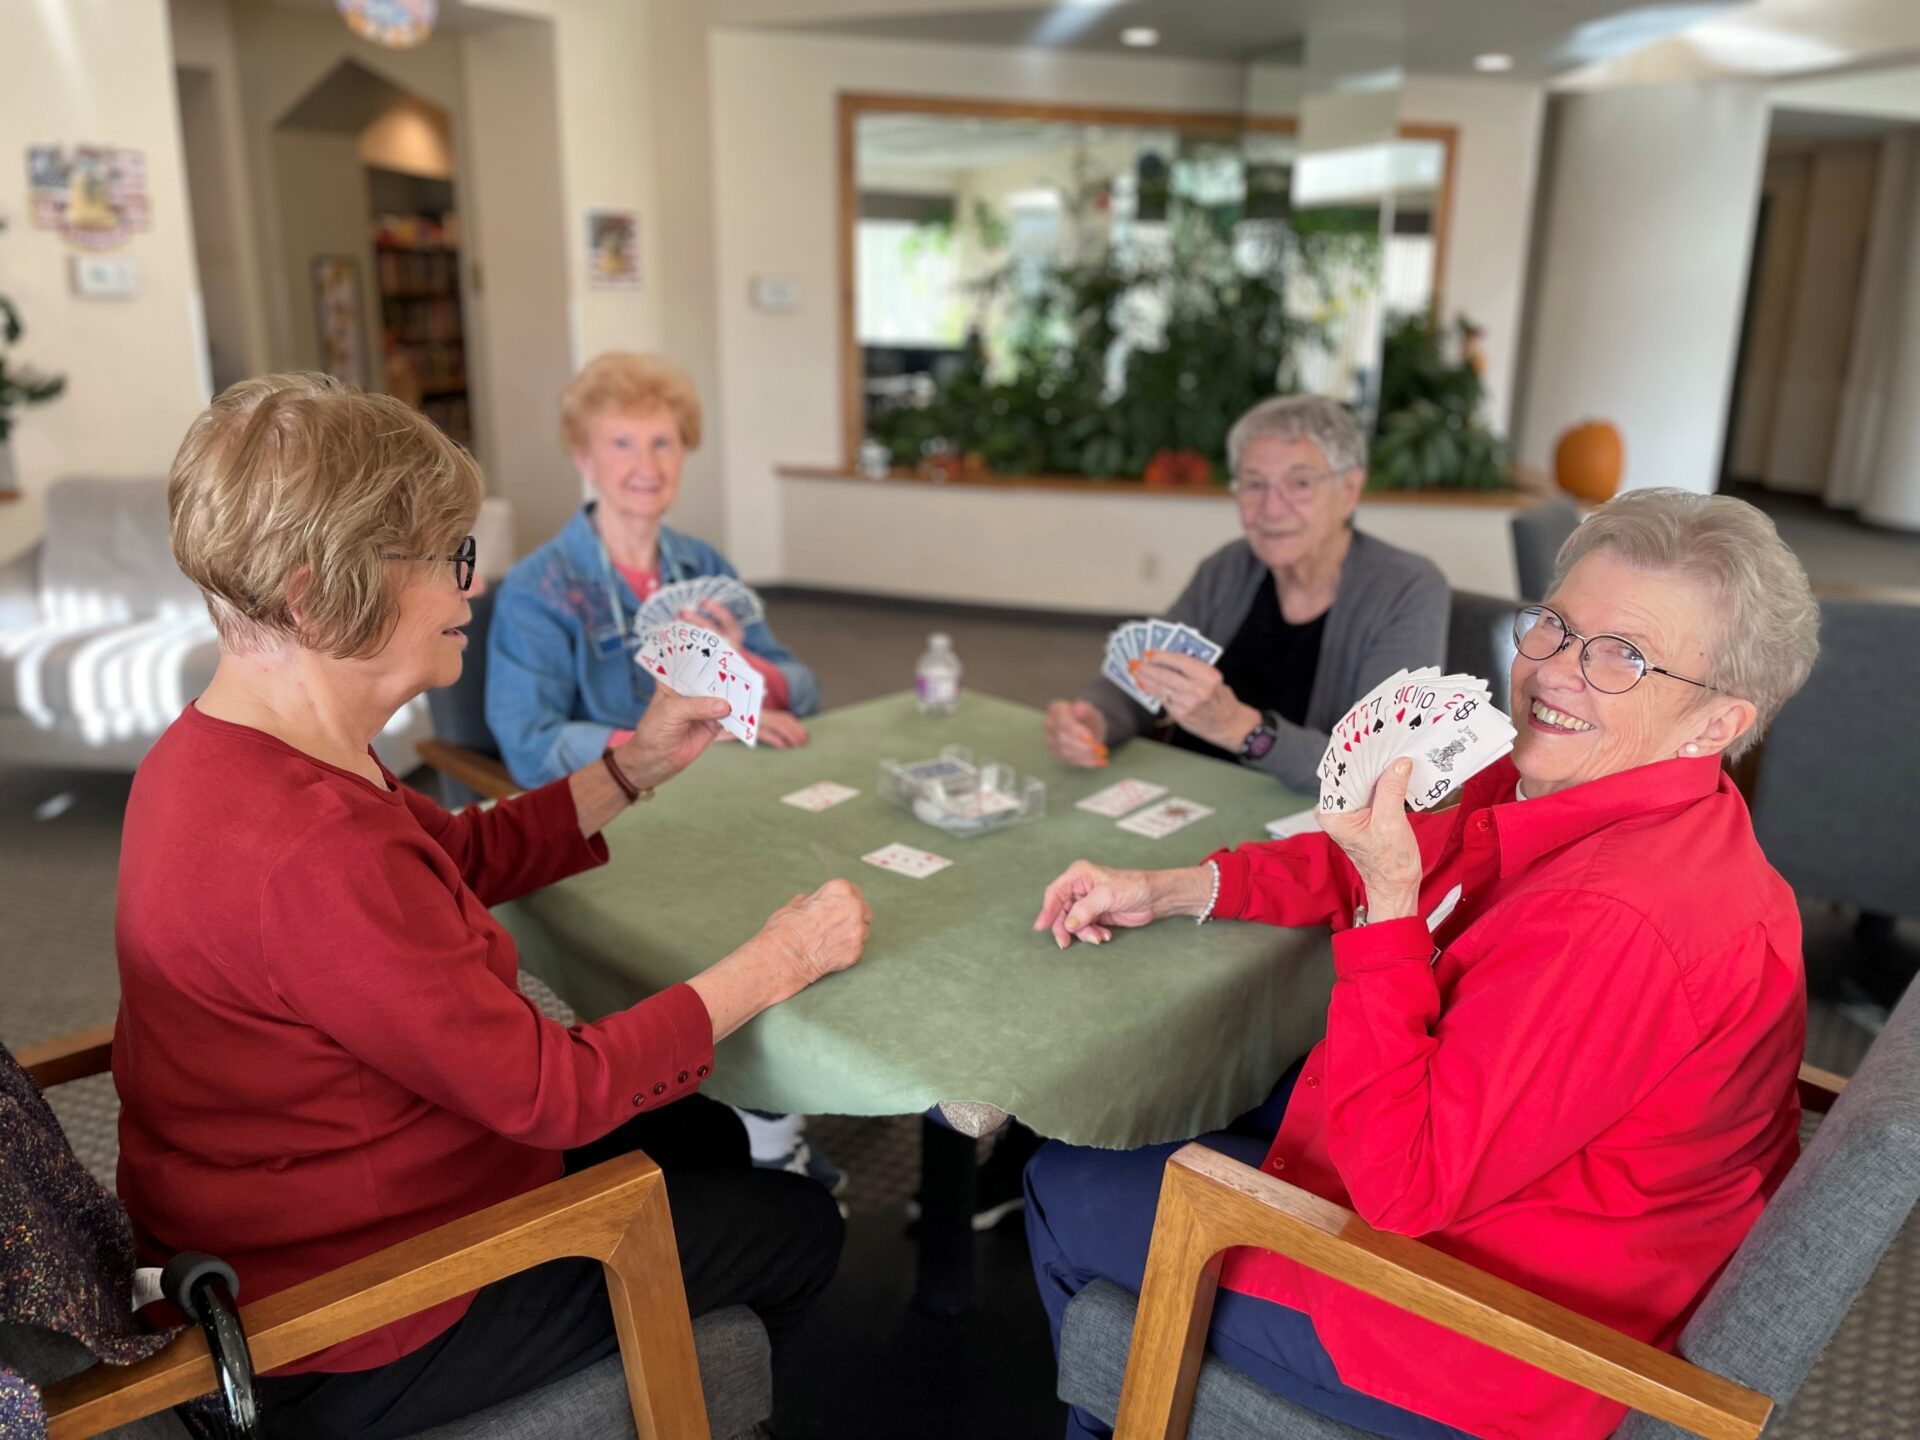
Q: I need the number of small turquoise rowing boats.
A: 0